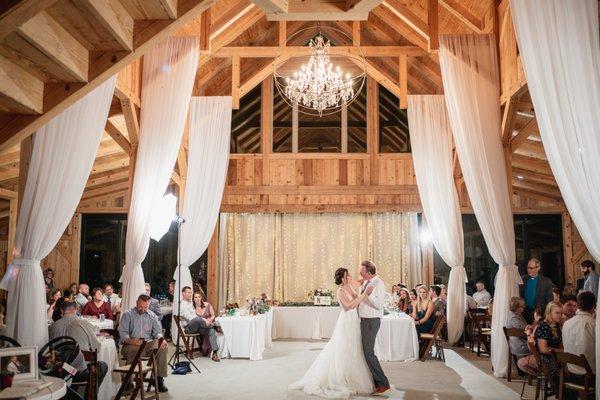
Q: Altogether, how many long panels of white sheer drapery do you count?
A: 6